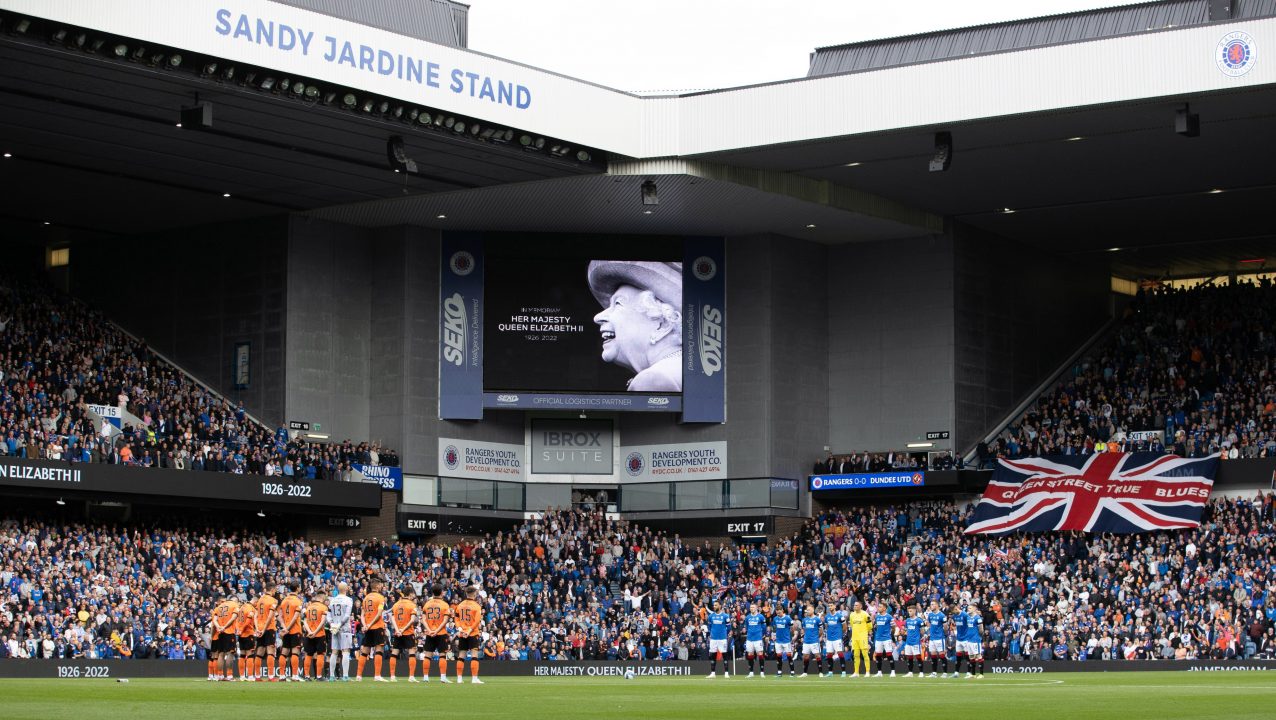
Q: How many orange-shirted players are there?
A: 10